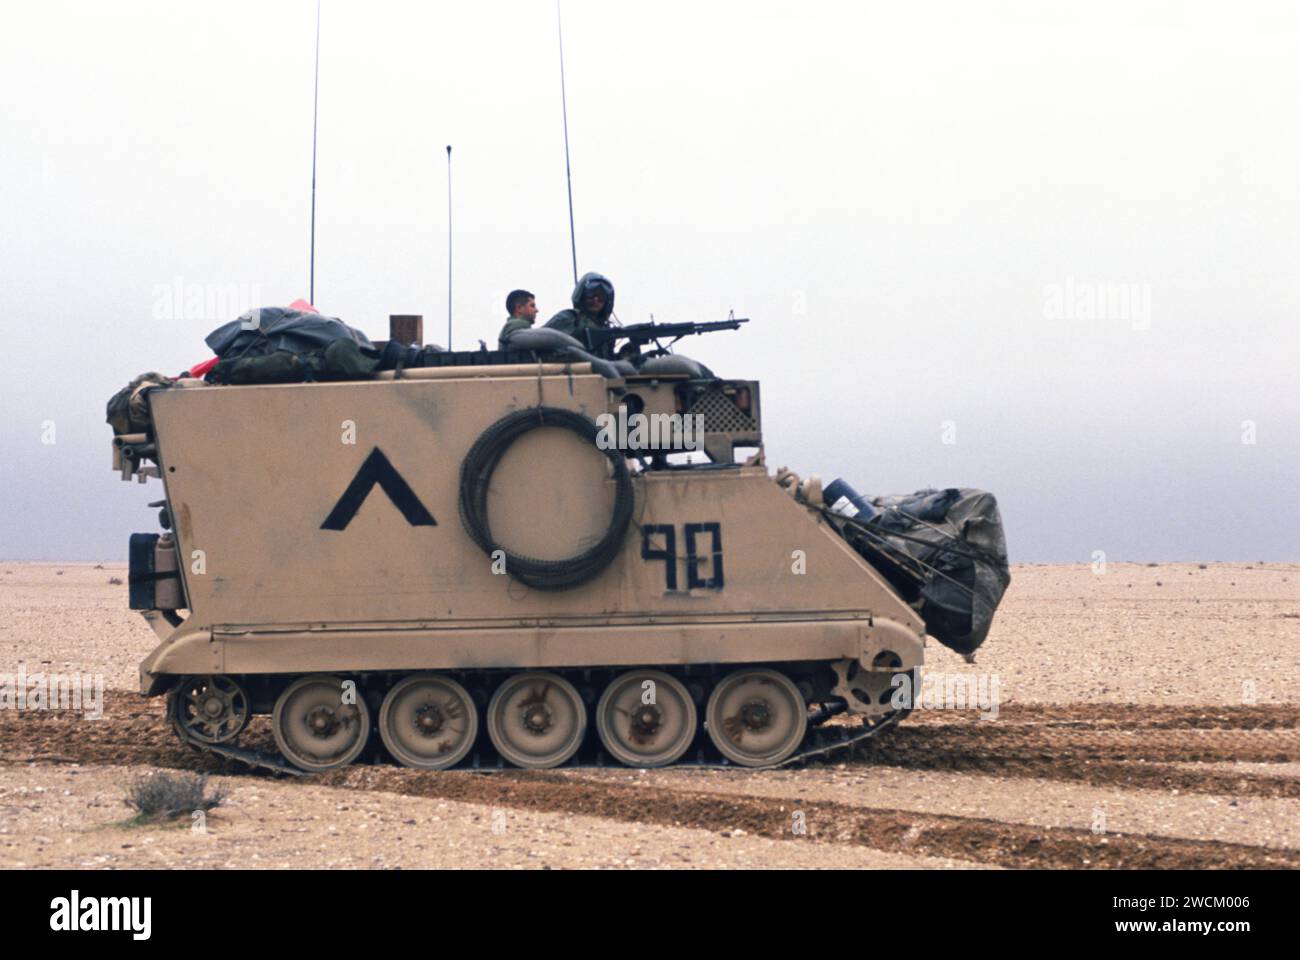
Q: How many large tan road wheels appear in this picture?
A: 5